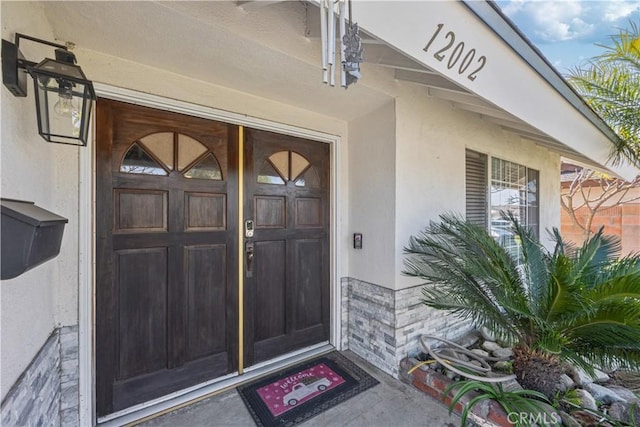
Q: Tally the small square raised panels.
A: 4